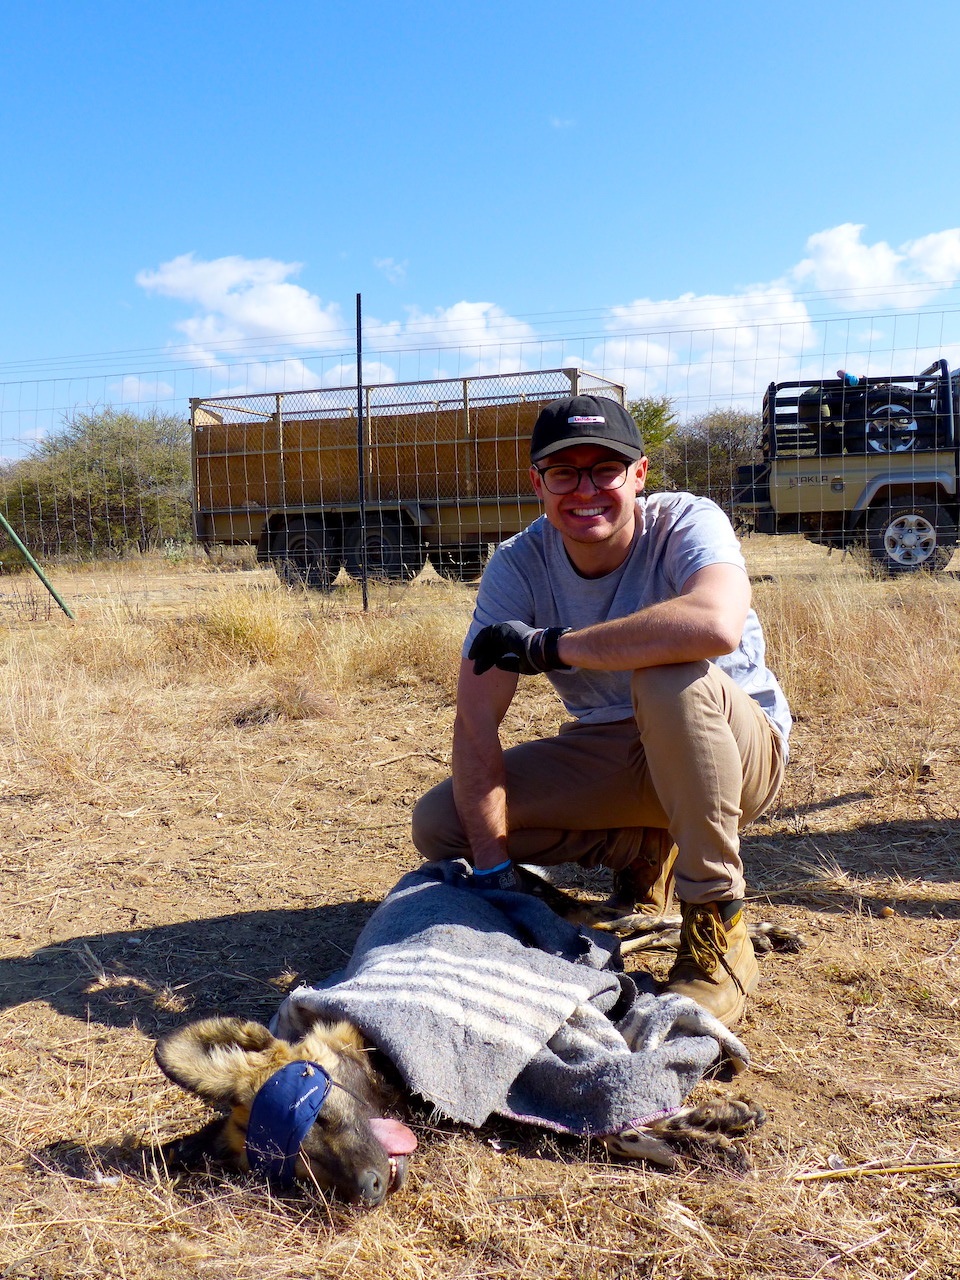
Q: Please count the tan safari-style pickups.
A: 1